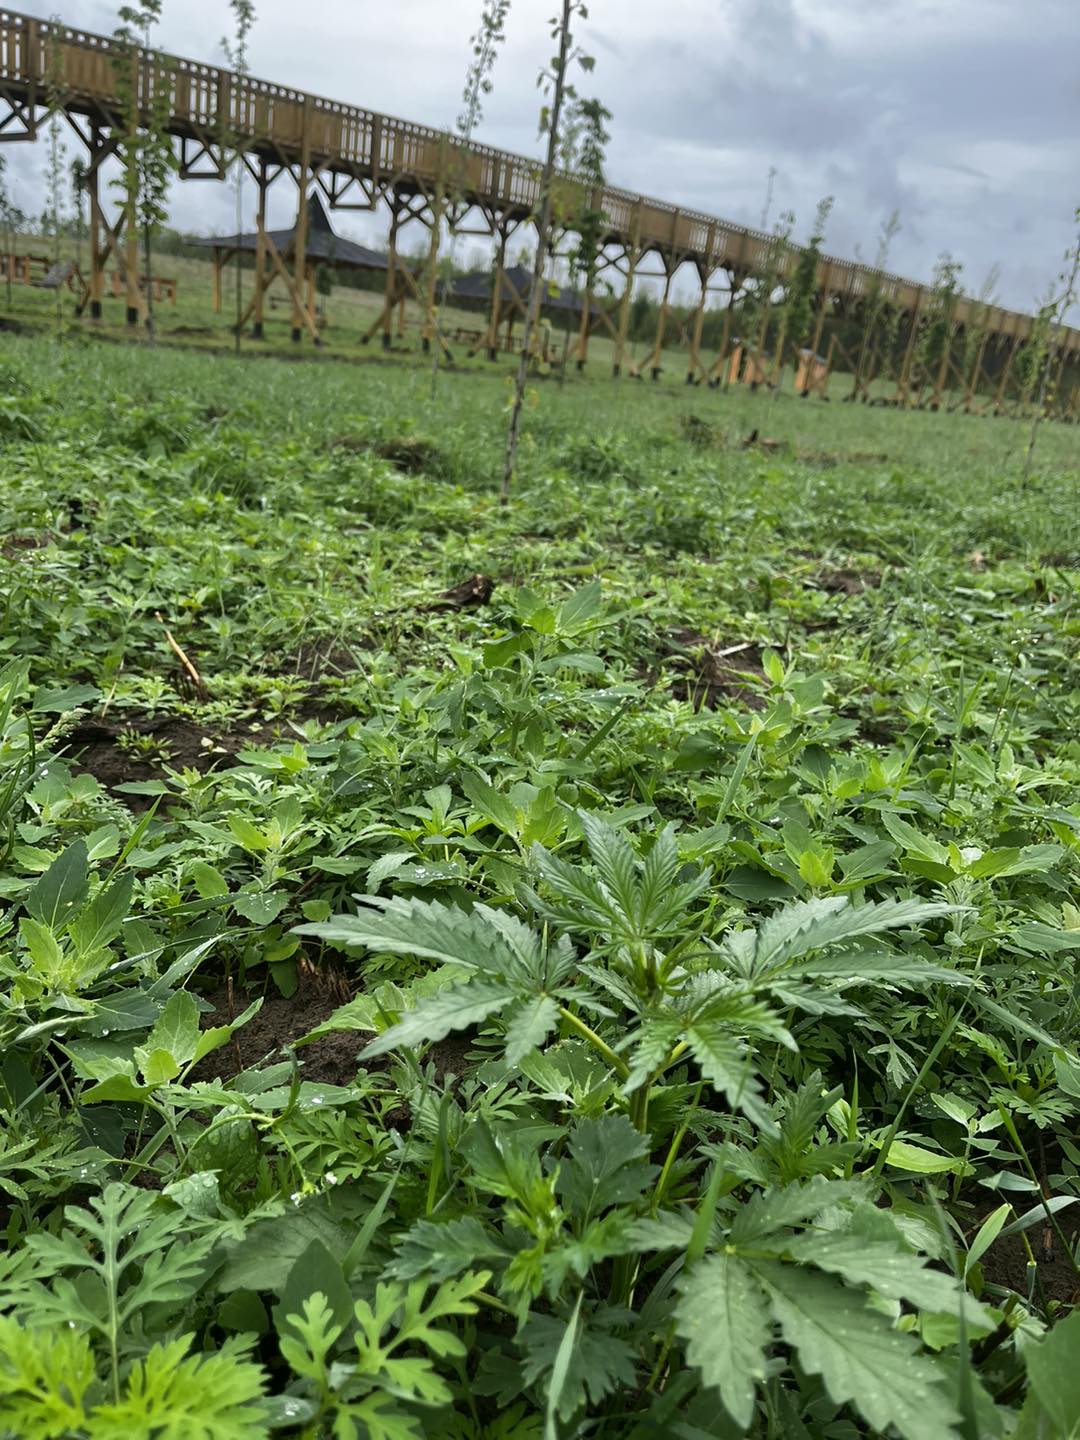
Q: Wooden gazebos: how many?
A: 2